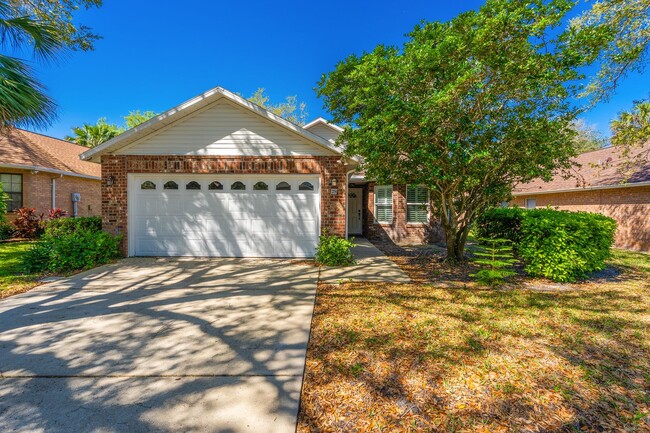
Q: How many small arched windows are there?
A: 8